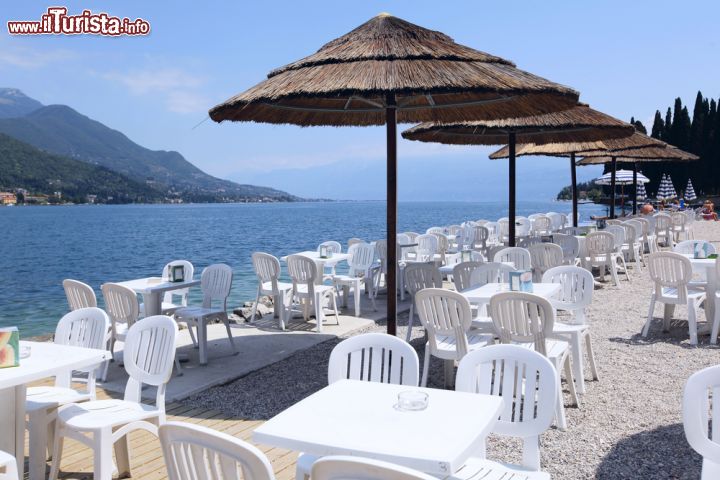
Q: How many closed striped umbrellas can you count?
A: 4